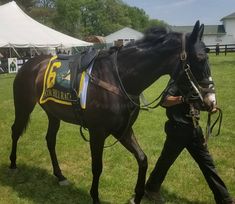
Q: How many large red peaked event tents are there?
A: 0